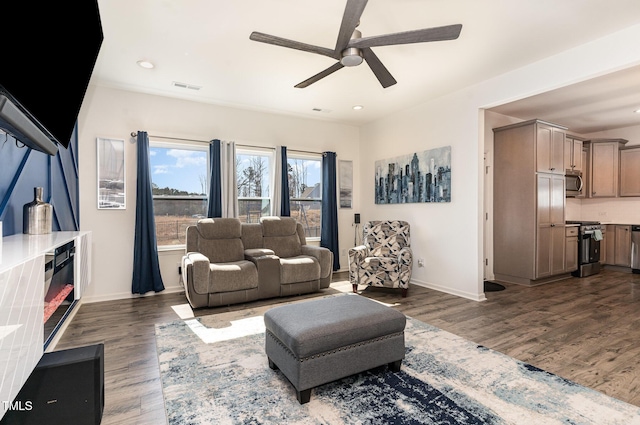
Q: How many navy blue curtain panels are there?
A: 4